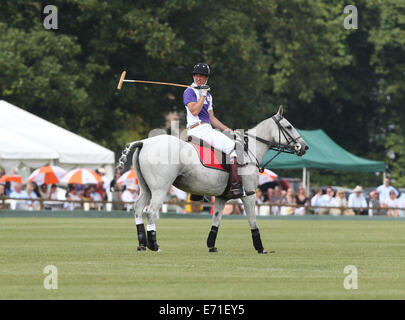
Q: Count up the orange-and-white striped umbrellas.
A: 5